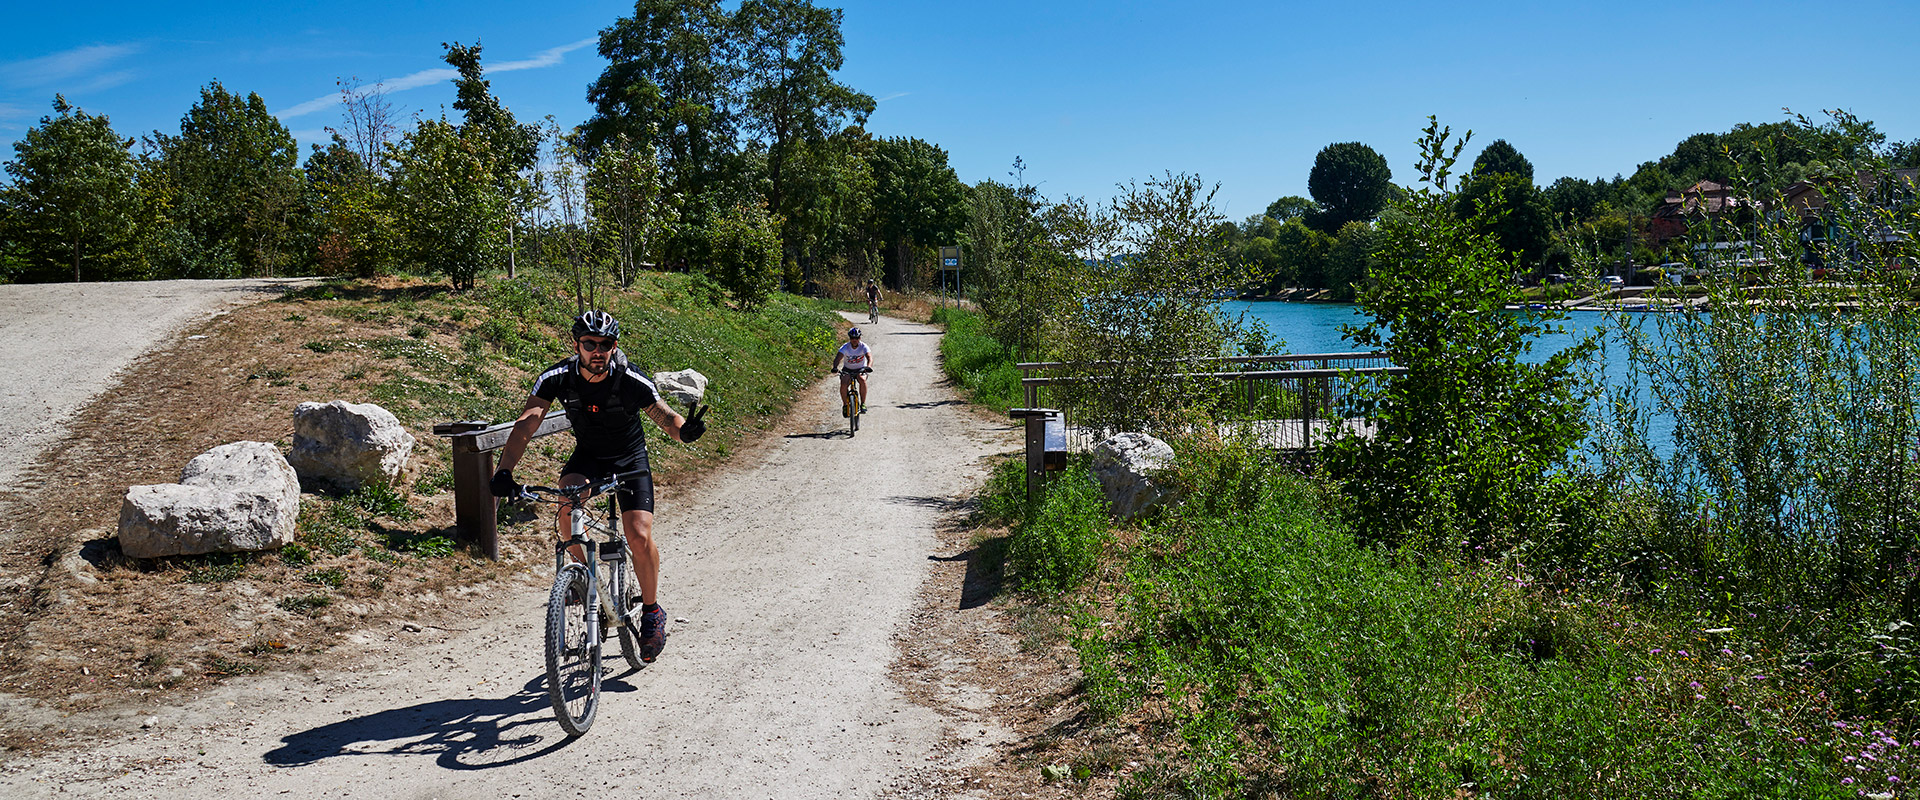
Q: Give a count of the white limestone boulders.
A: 4